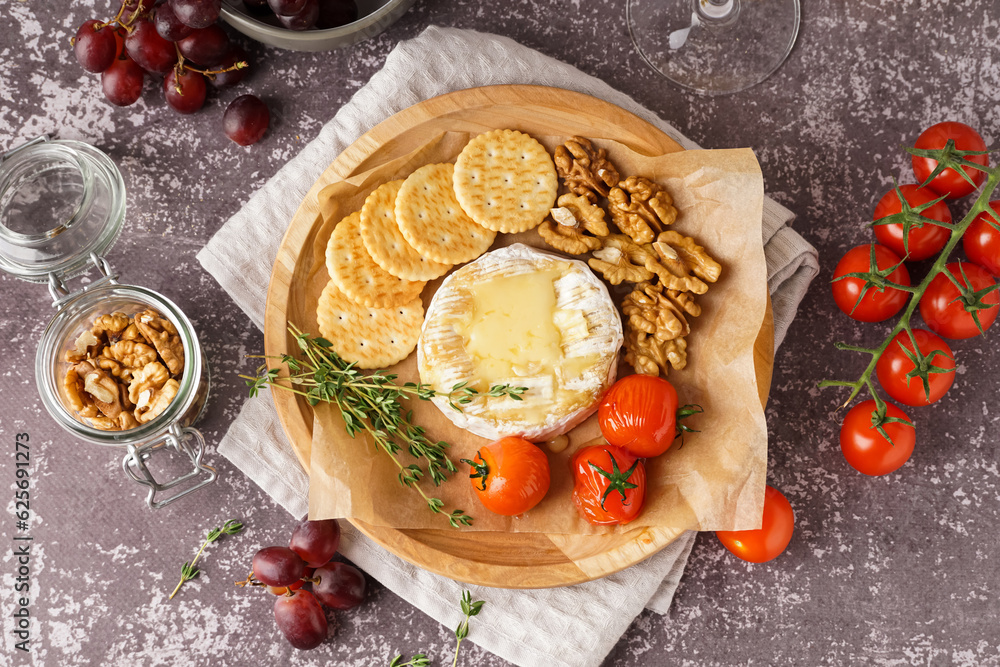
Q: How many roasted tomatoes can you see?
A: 3